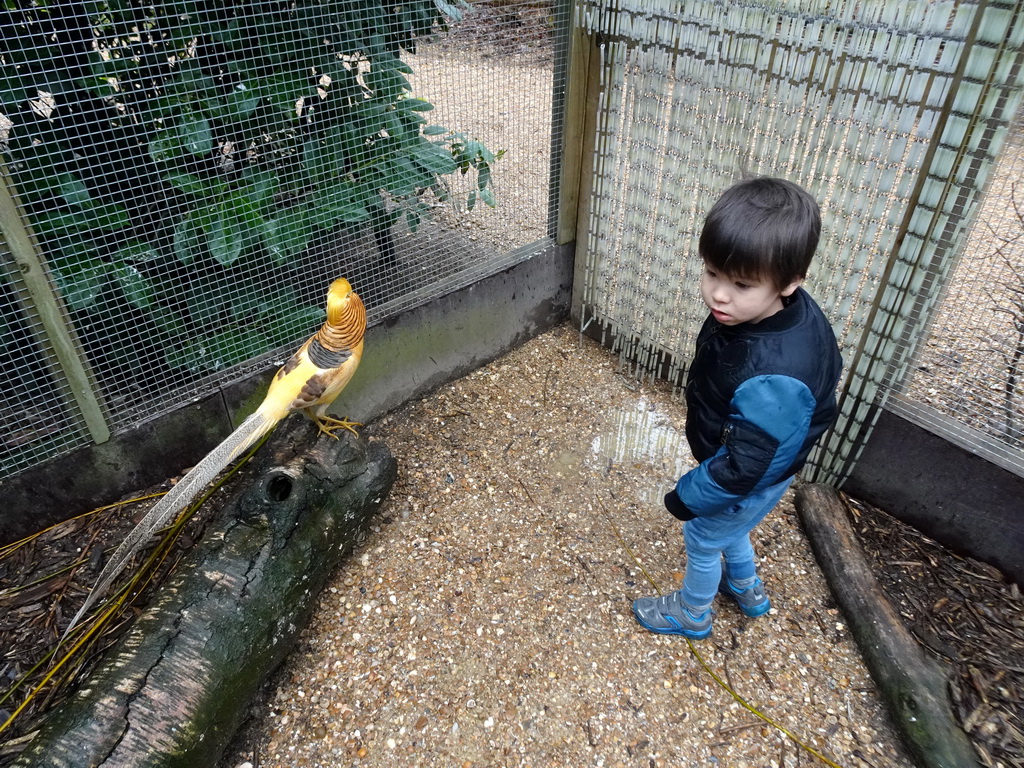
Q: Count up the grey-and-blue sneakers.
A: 2